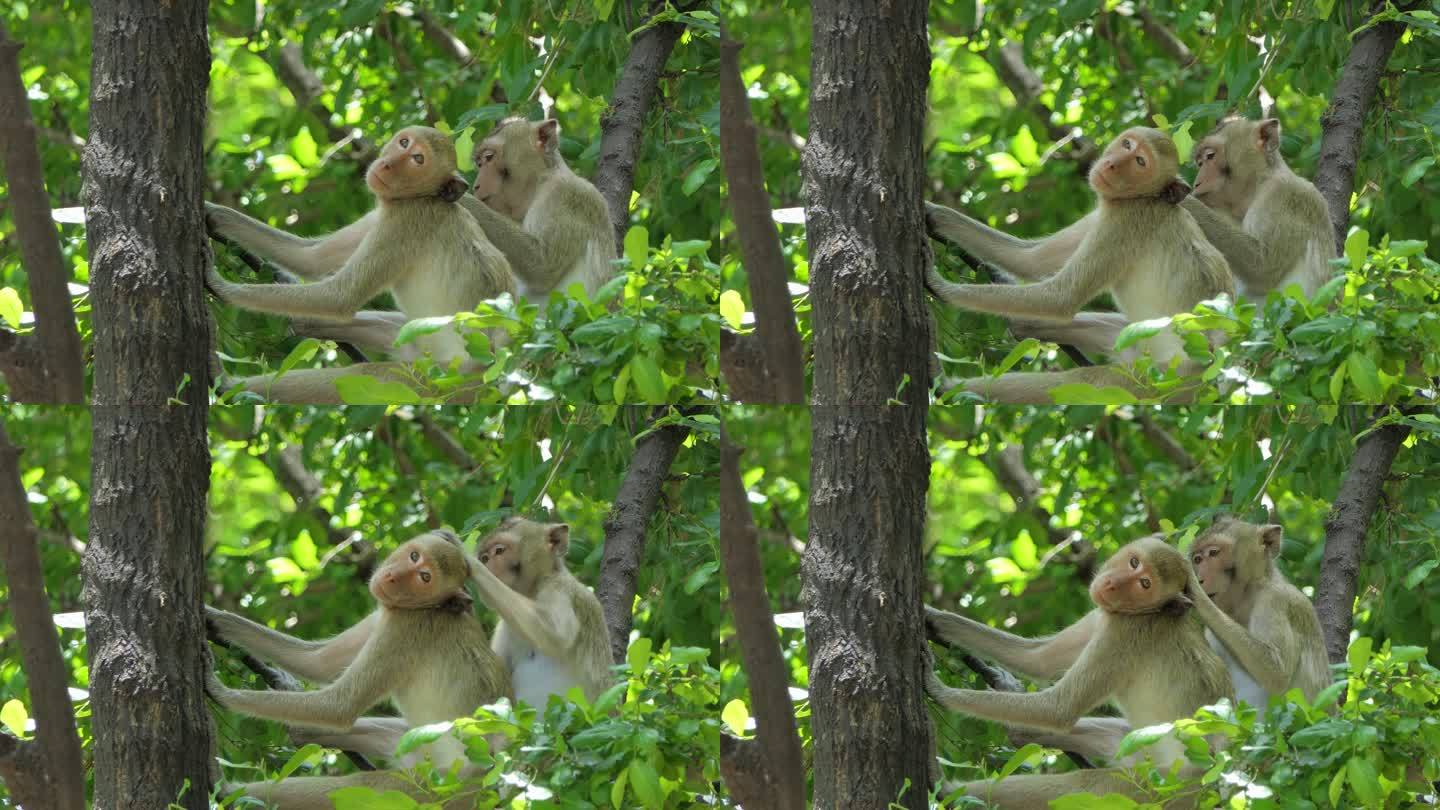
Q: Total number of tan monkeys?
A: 8